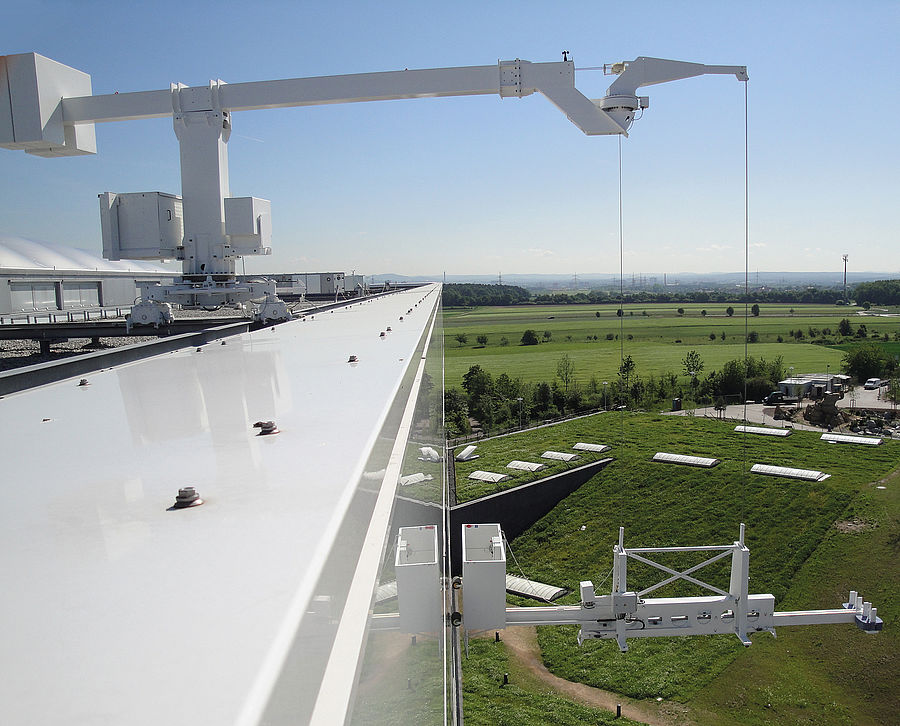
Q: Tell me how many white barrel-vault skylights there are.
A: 10